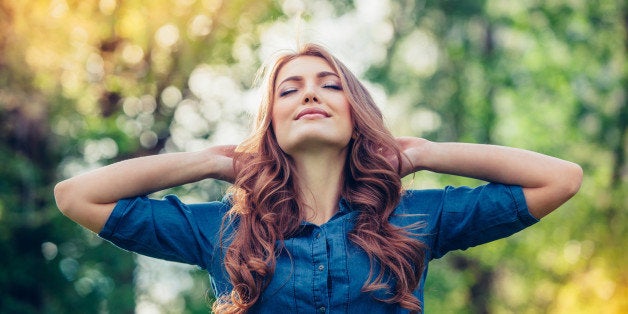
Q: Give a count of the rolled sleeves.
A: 2